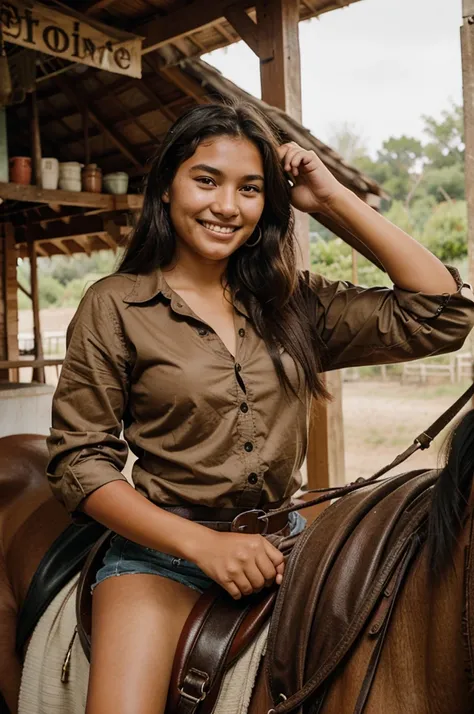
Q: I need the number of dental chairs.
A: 0